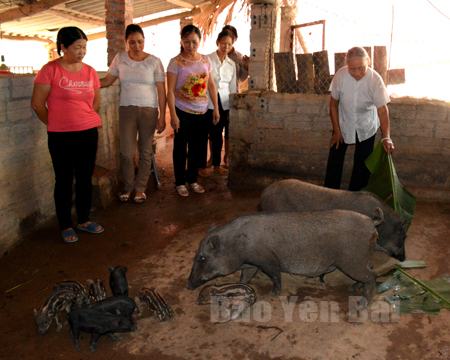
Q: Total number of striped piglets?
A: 5